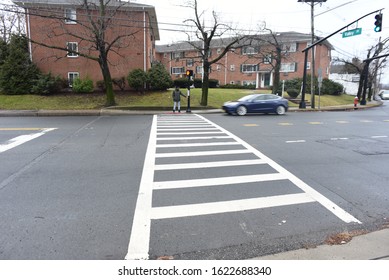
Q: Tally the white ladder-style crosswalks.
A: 1